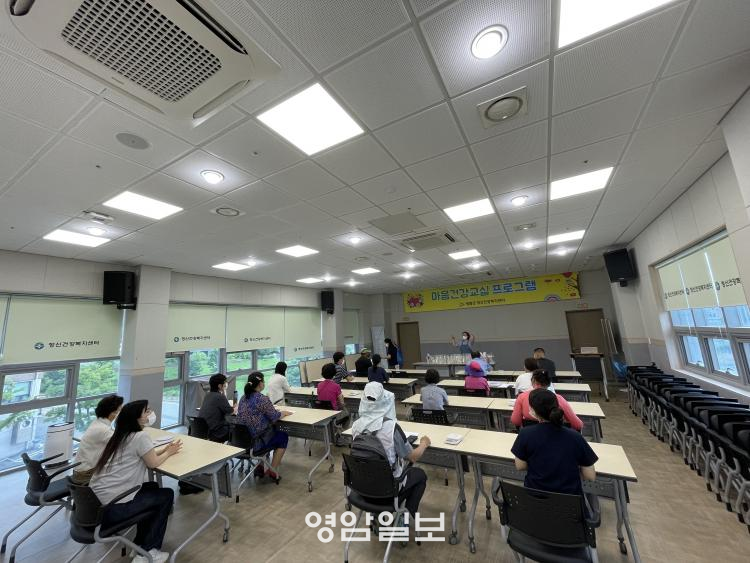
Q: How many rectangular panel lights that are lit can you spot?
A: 12